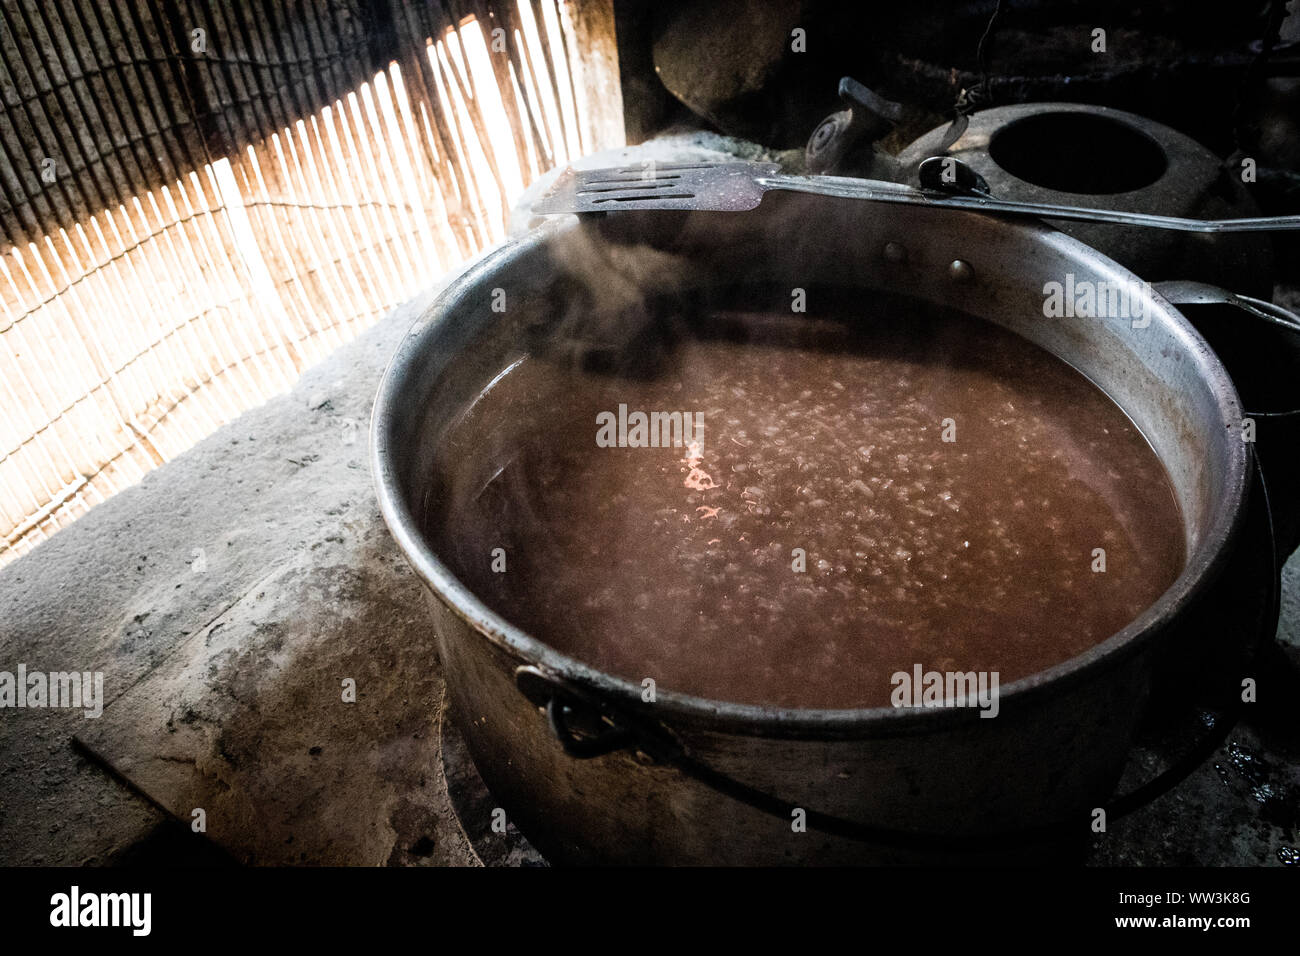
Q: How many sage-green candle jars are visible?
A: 0